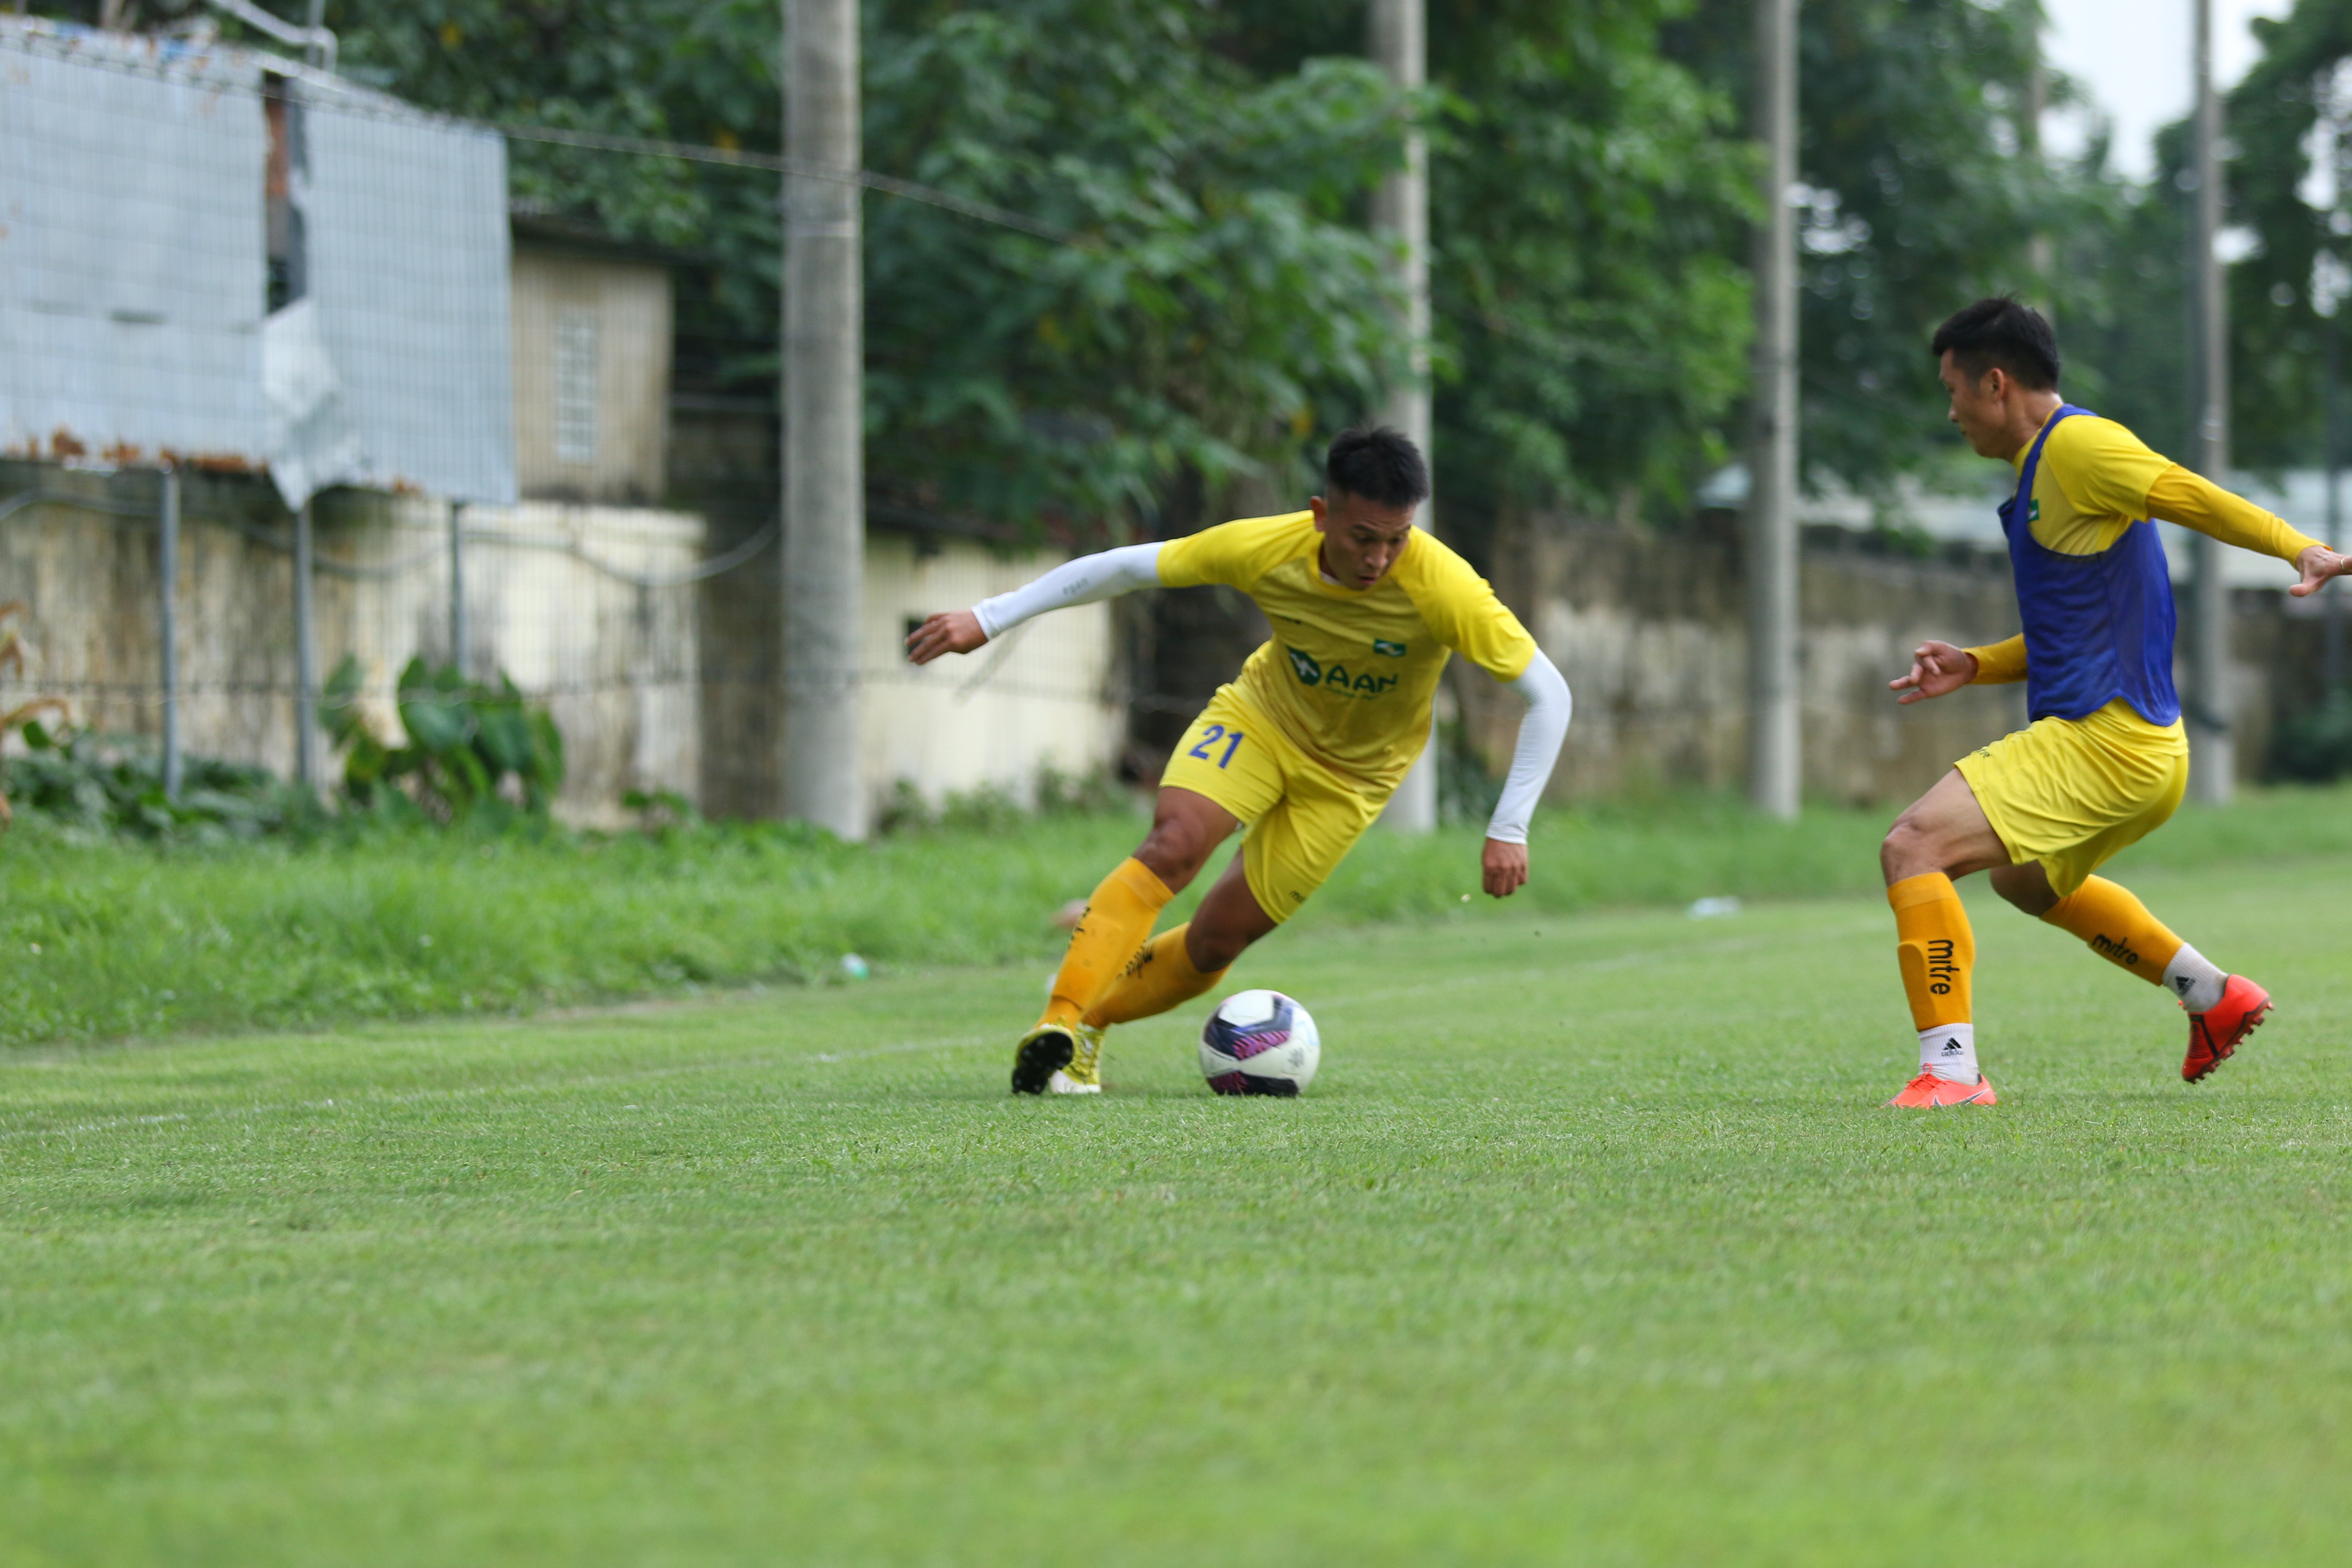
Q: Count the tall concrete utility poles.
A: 4